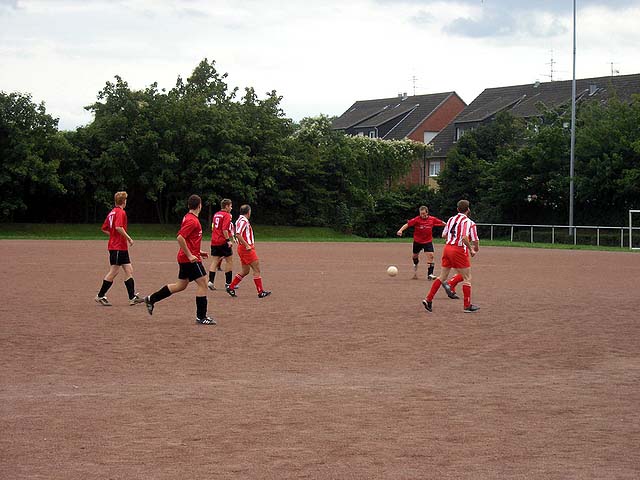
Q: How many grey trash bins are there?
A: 0